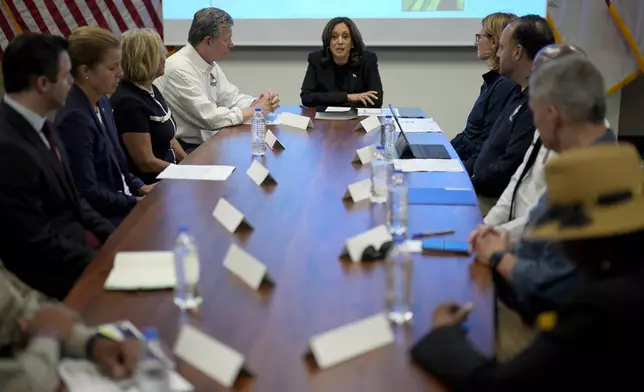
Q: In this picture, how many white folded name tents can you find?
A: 11